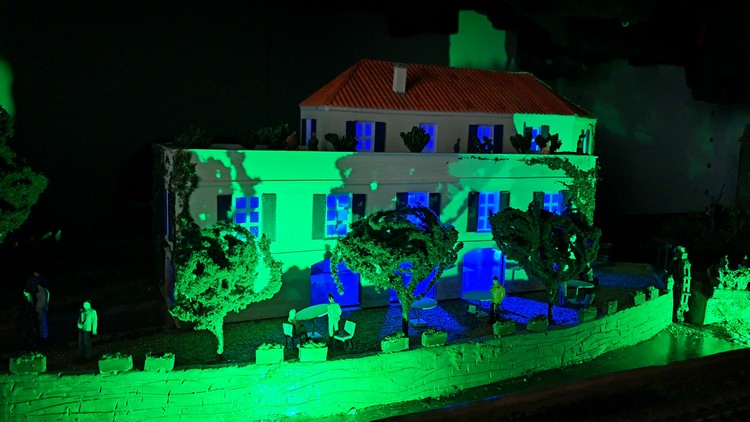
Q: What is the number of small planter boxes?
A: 13